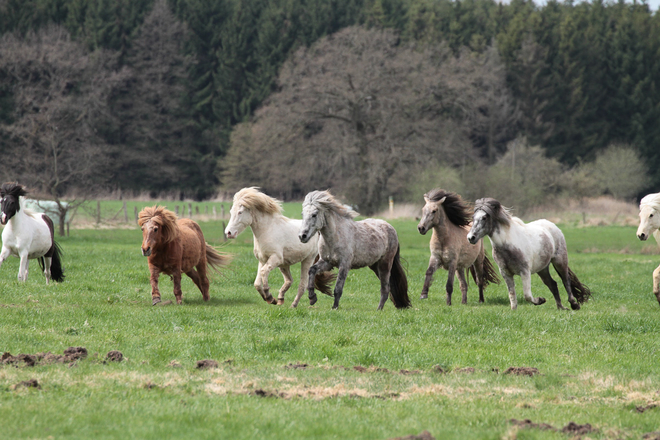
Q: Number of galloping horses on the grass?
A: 7